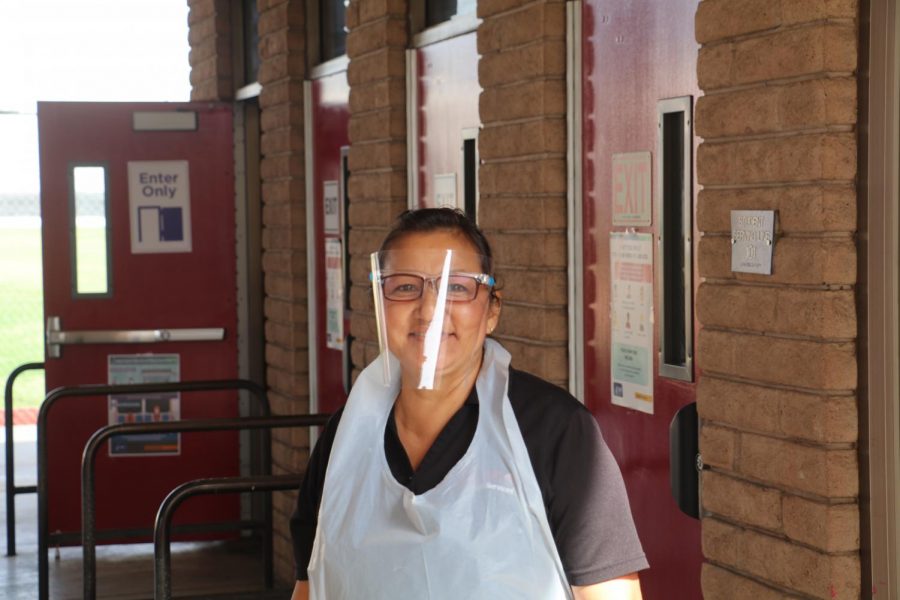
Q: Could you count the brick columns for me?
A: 5